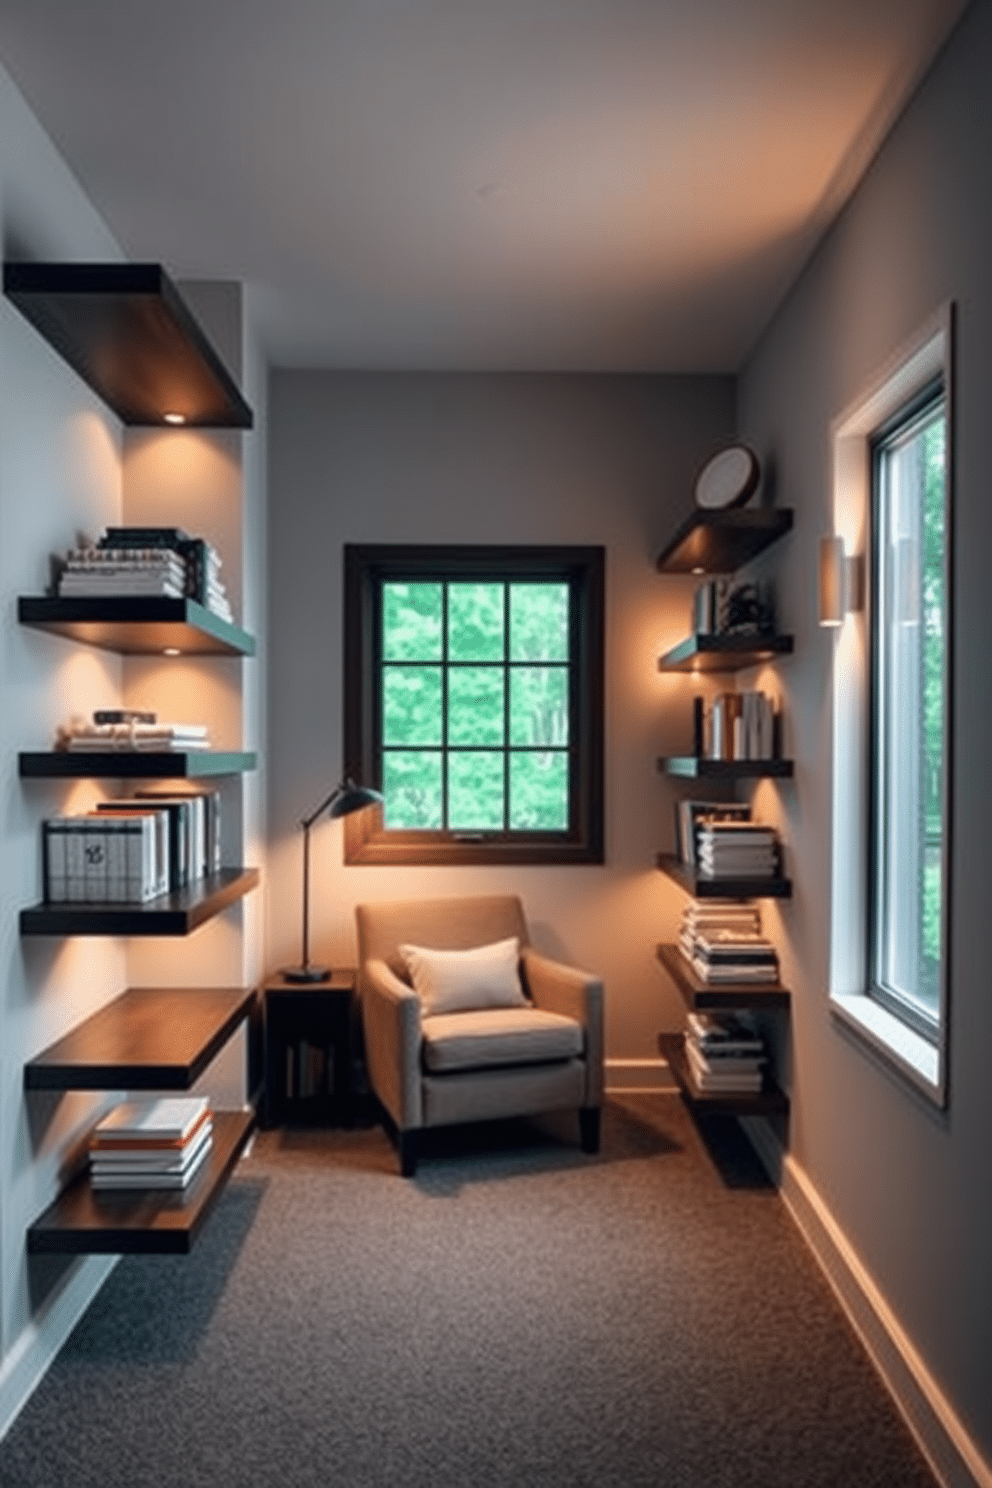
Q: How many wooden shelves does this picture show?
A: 12